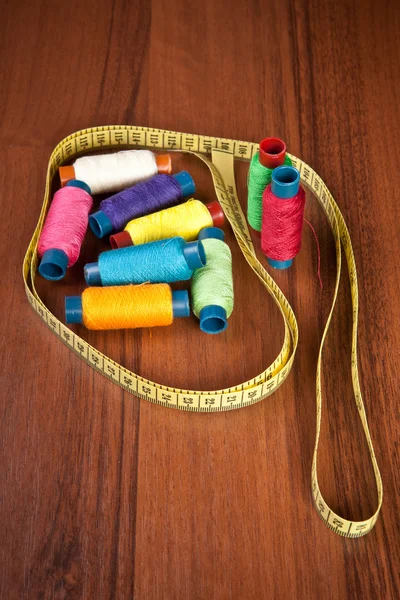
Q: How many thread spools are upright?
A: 2